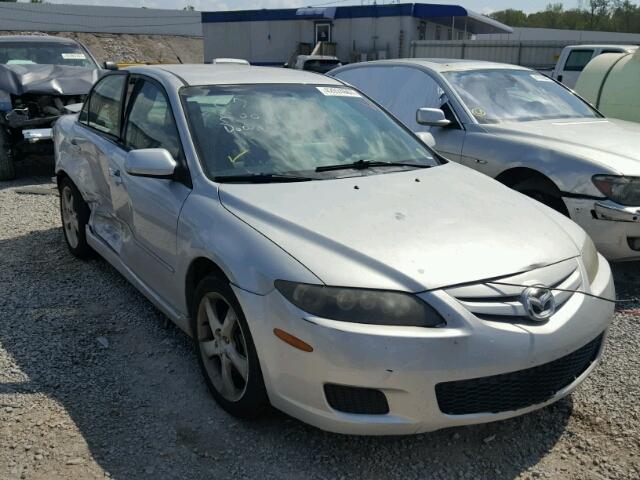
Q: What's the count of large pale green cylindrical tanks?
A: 1